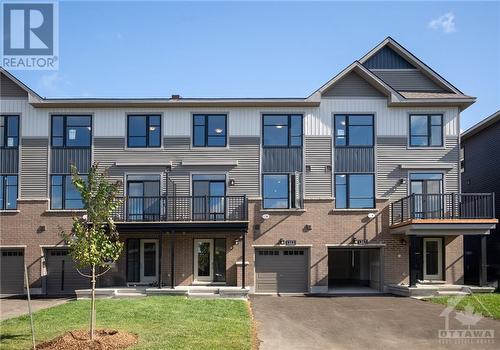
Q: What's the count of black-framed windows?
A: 11